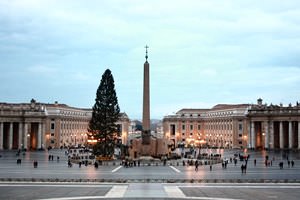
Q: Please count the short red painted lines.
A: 0